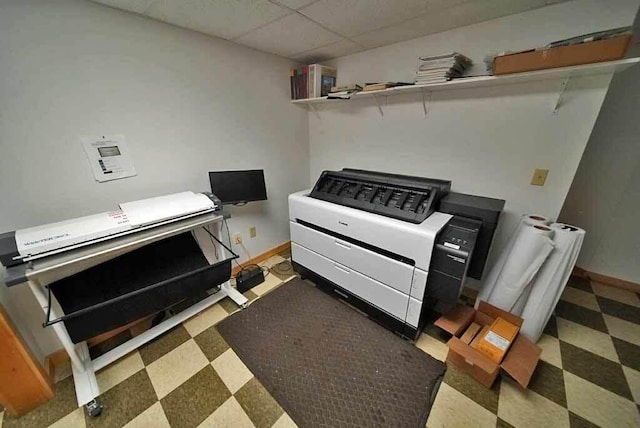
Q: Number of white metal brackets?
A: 4